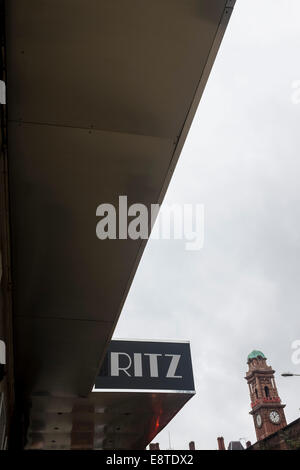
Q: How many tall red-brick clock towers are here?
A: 1